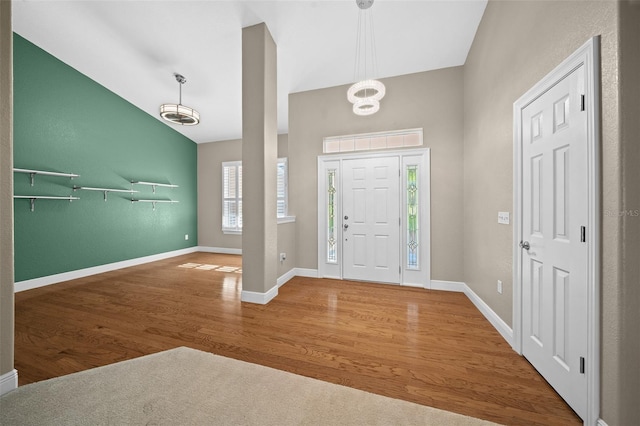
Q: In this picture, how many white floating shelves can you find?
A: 5